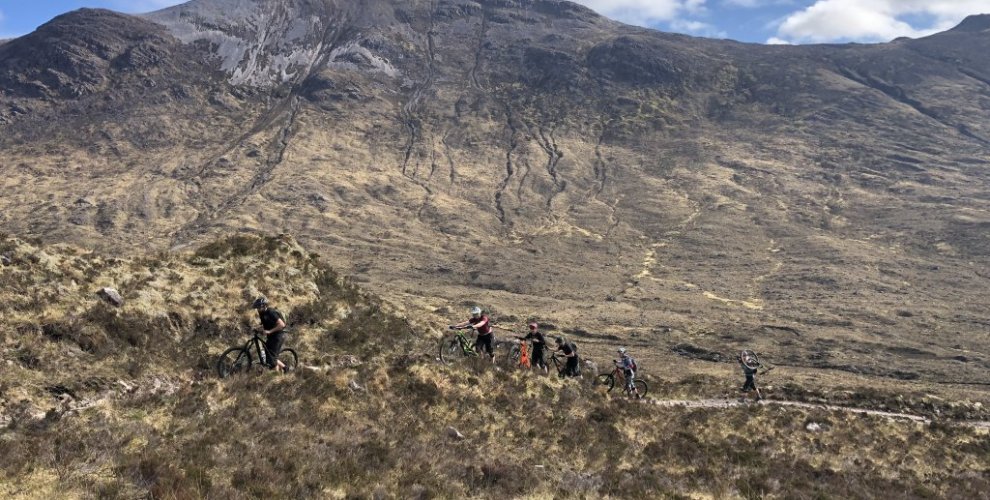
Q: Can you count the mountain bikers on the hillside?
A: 6